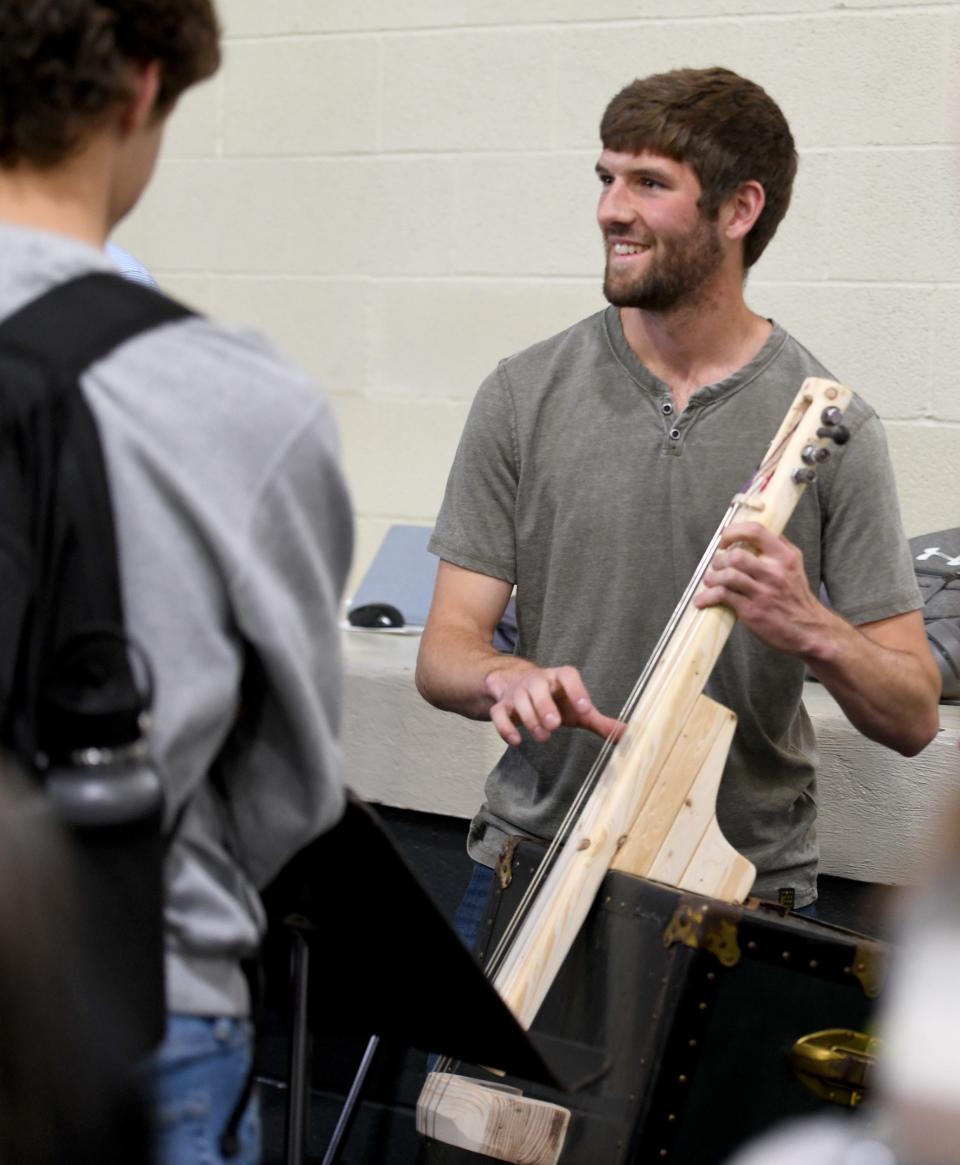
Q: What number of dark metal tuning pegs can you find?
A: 4